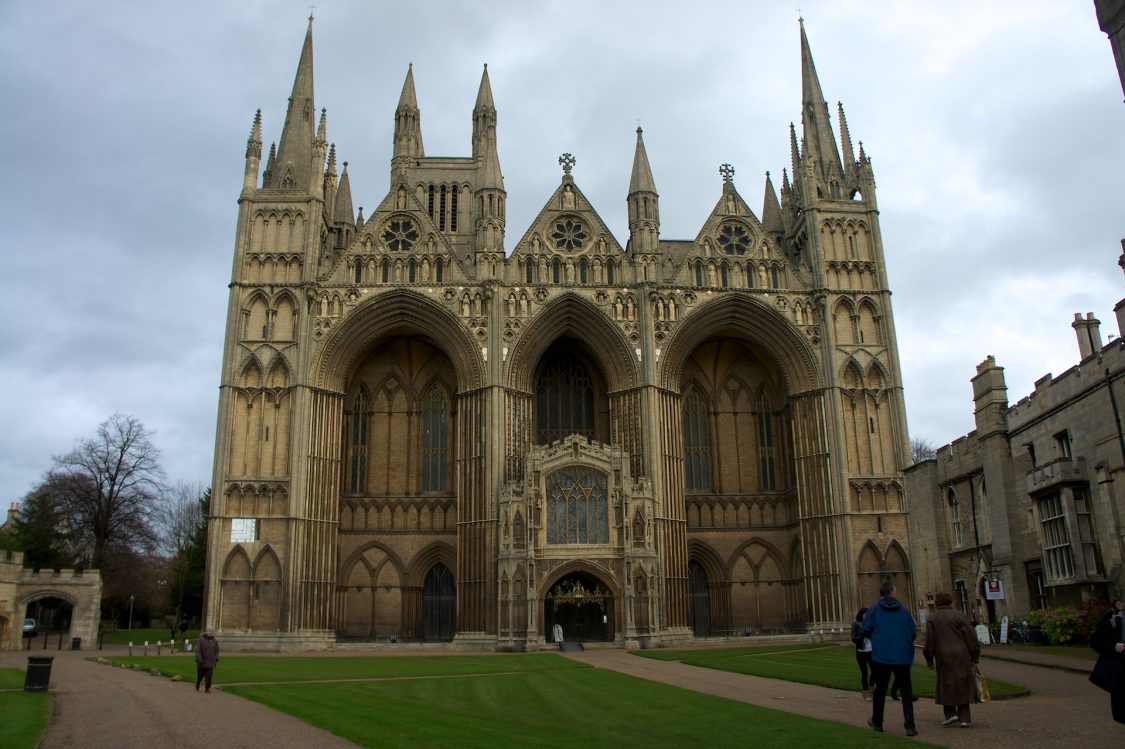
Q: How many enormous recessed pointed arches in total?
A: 3